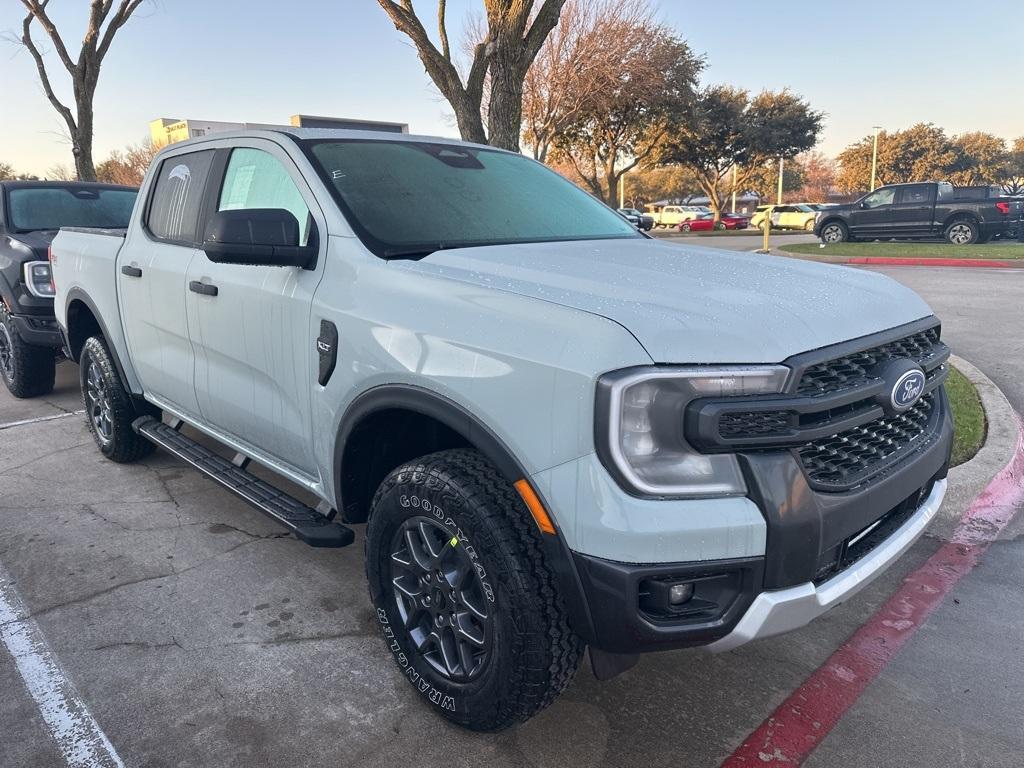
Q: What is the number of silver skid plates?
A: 1